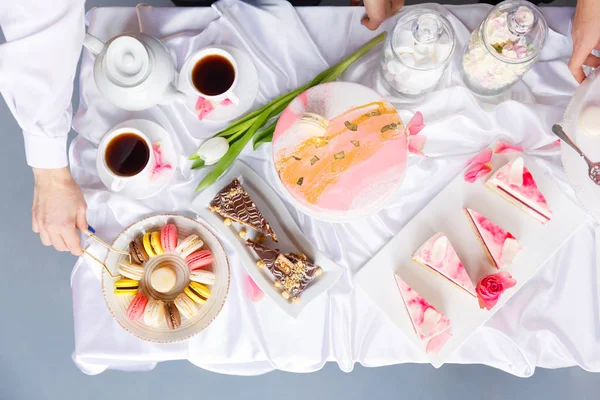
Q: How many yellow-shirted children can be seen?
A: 0